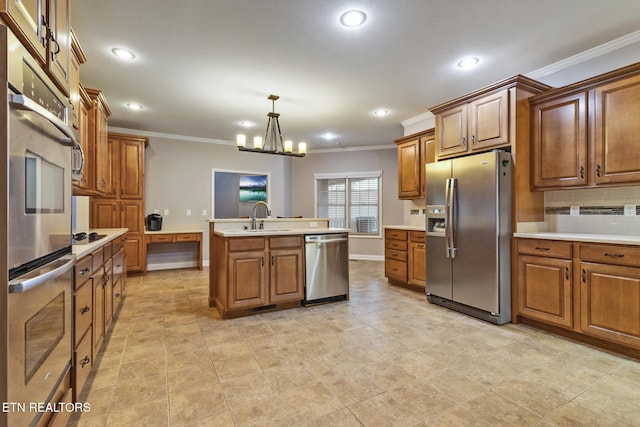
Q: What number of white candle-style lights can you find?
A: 4